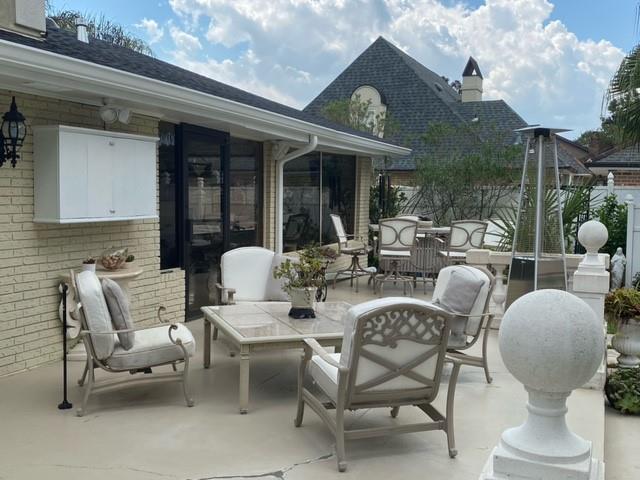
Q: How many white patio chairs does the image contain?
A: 7